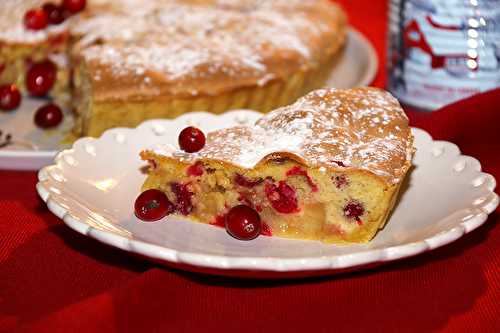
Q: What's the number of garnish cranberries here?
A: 9